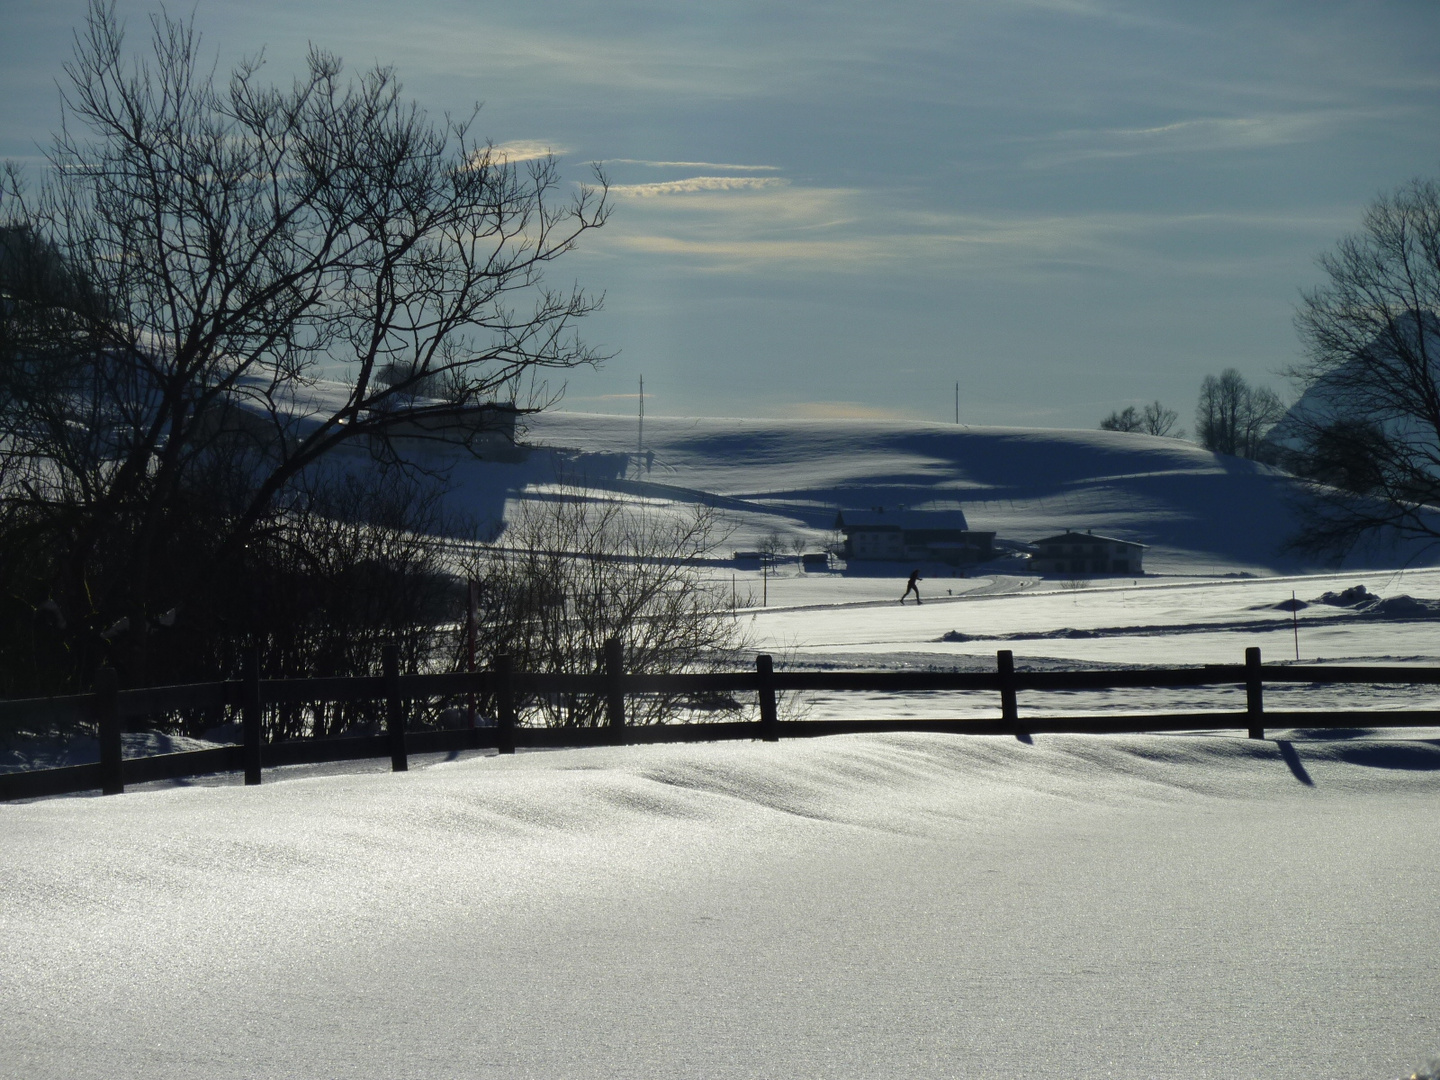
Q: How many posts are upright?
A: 8